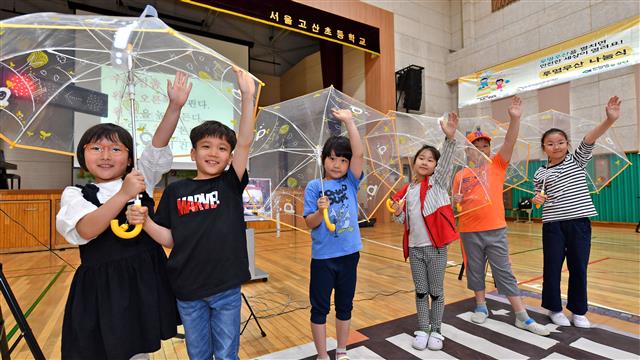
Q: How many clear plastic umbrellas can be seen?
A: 5